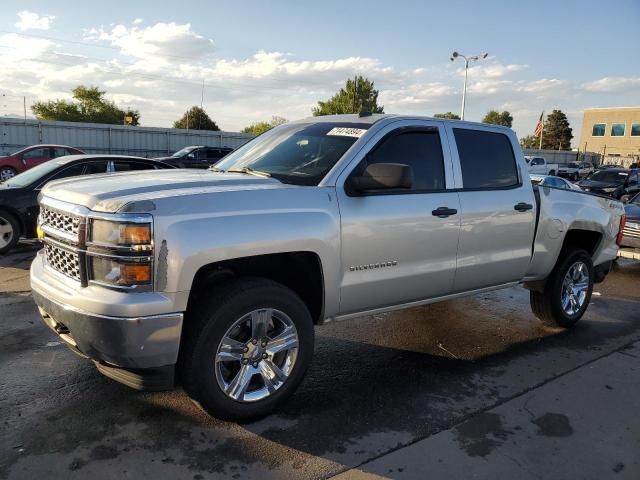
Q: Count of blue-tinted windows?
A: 3